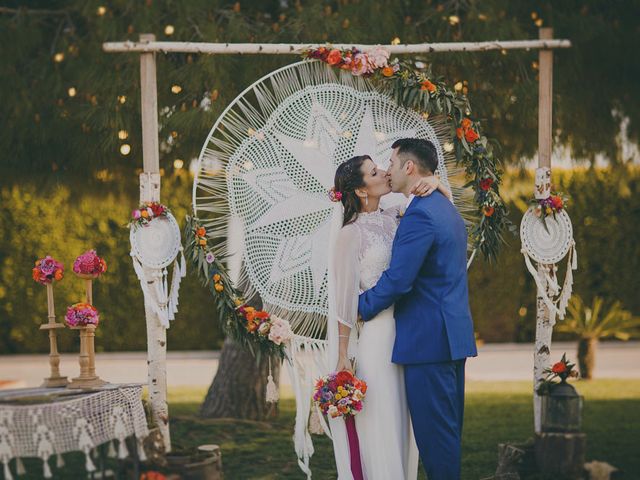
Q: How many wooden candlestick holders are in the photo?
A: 3